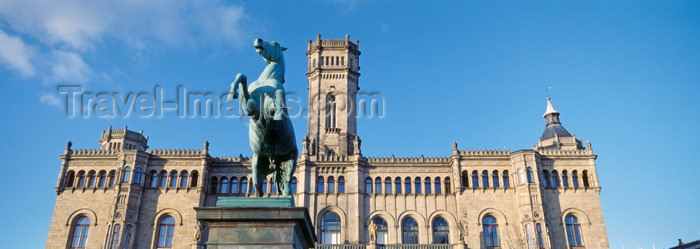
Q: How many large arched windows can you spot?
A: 8